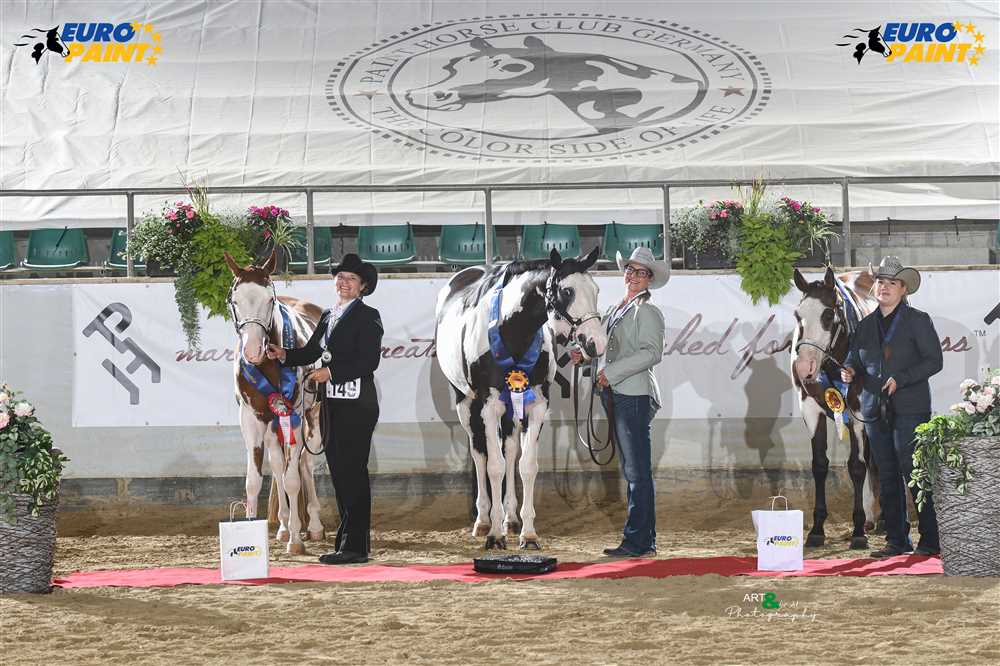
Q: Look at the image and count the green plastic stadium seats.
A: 9